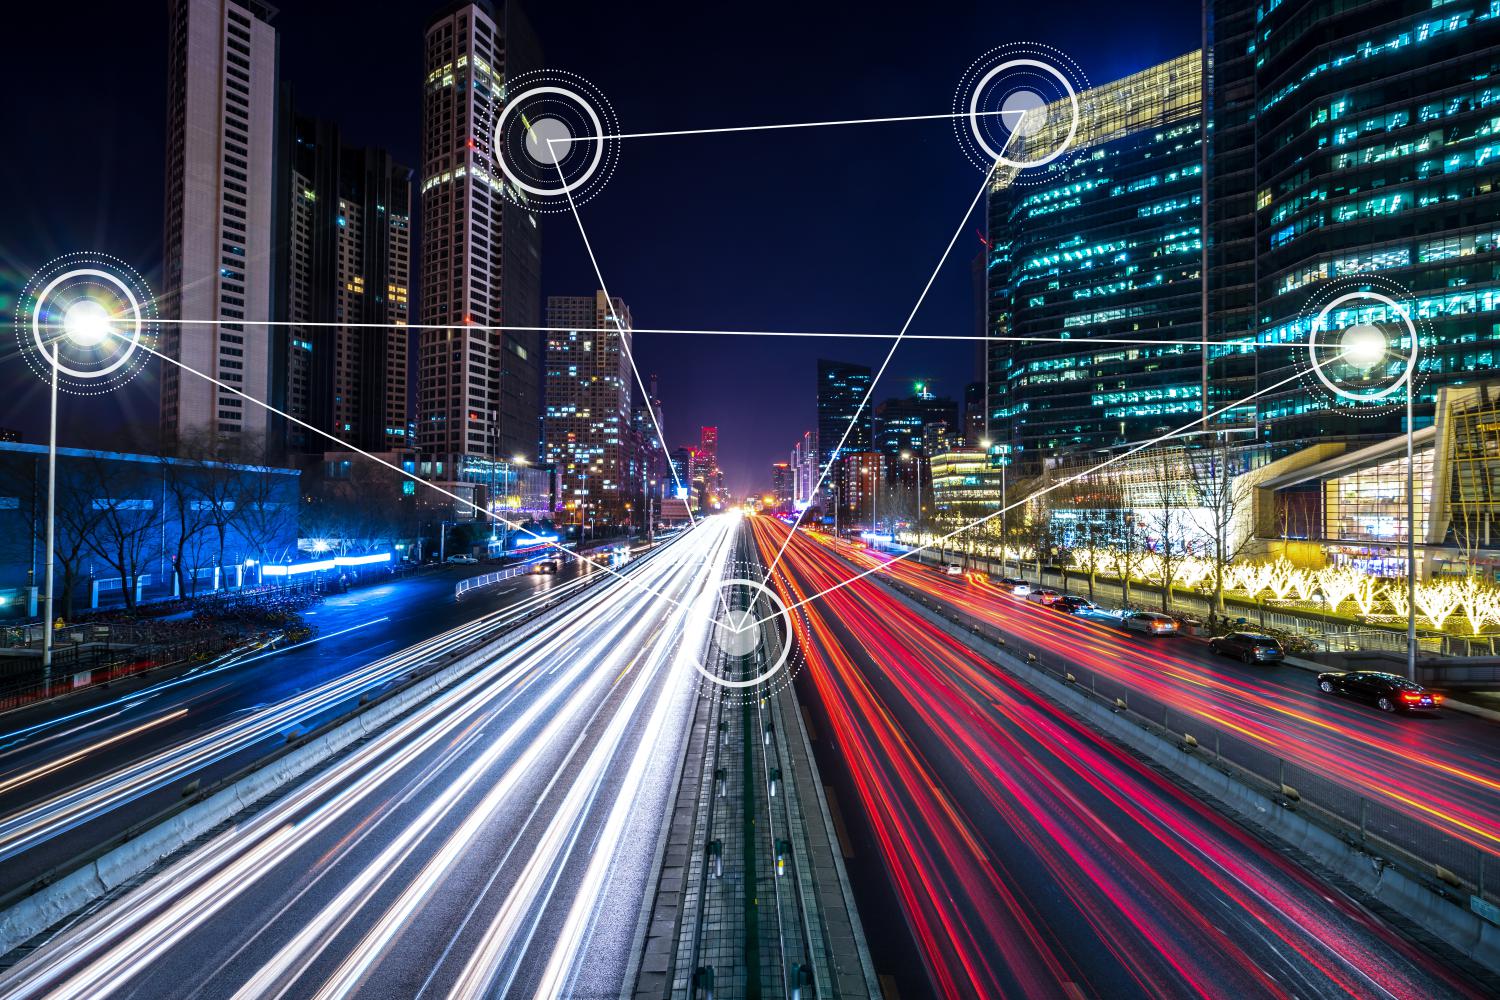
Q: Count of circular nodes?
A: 5